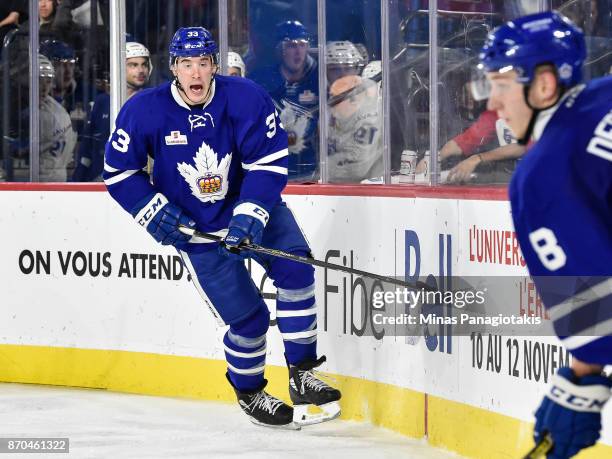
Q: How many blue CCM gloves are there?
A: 3